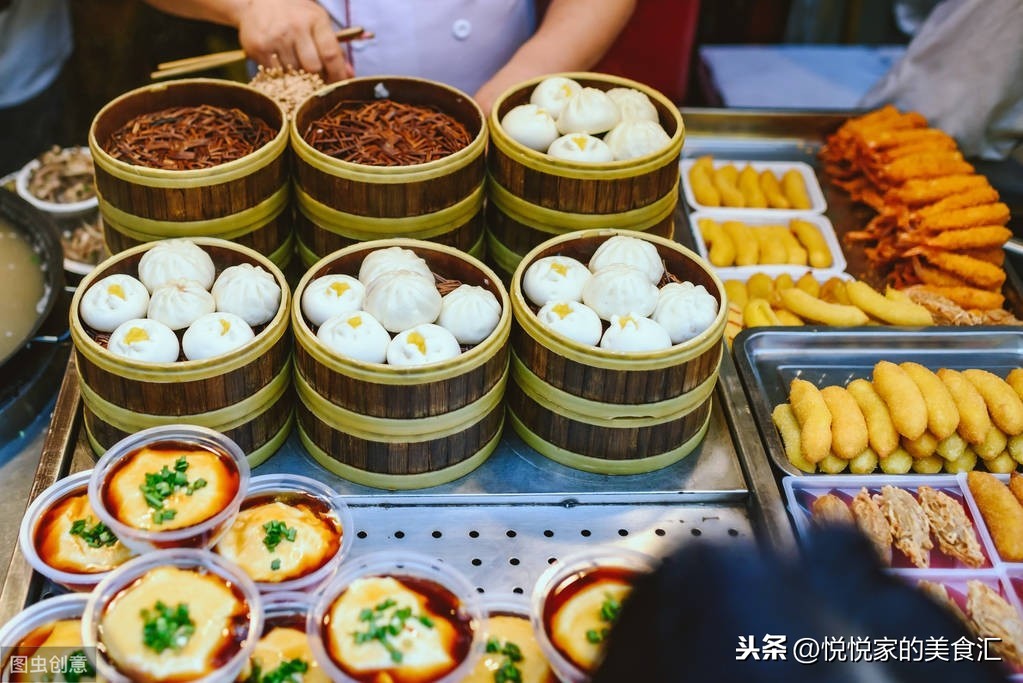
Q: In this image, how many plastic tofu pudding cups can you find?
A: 9